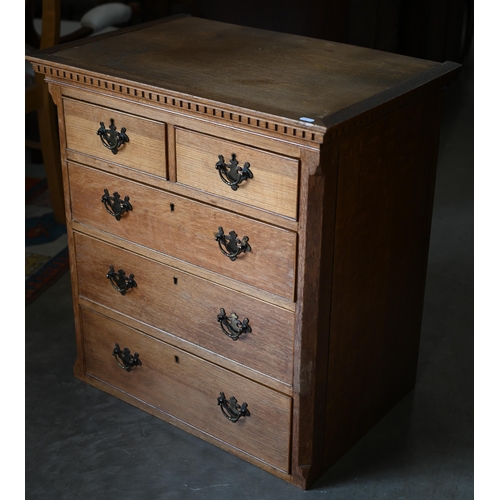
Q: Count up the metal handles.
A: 8